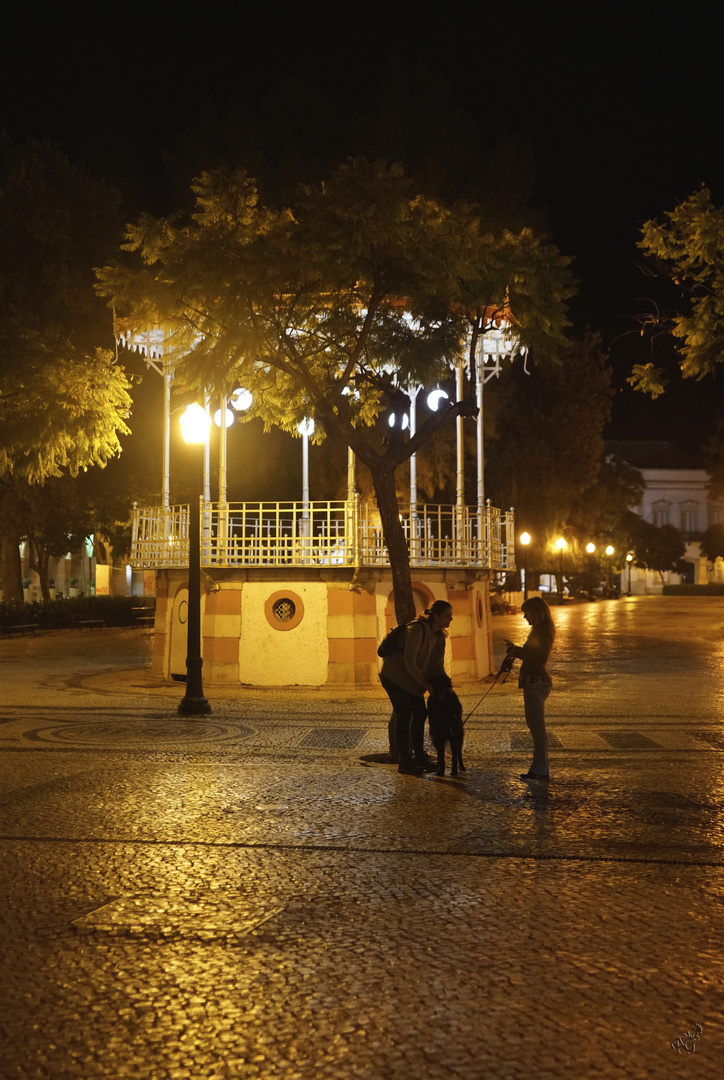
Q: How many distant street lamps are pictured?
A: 5